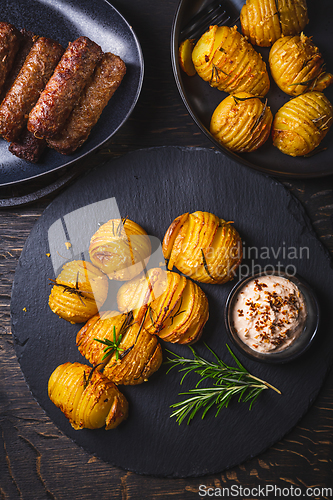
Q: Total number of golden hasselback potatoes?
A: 11